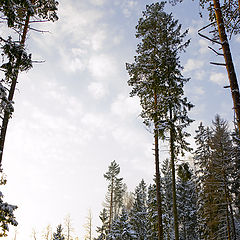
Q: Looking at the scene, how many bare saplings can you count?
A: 5